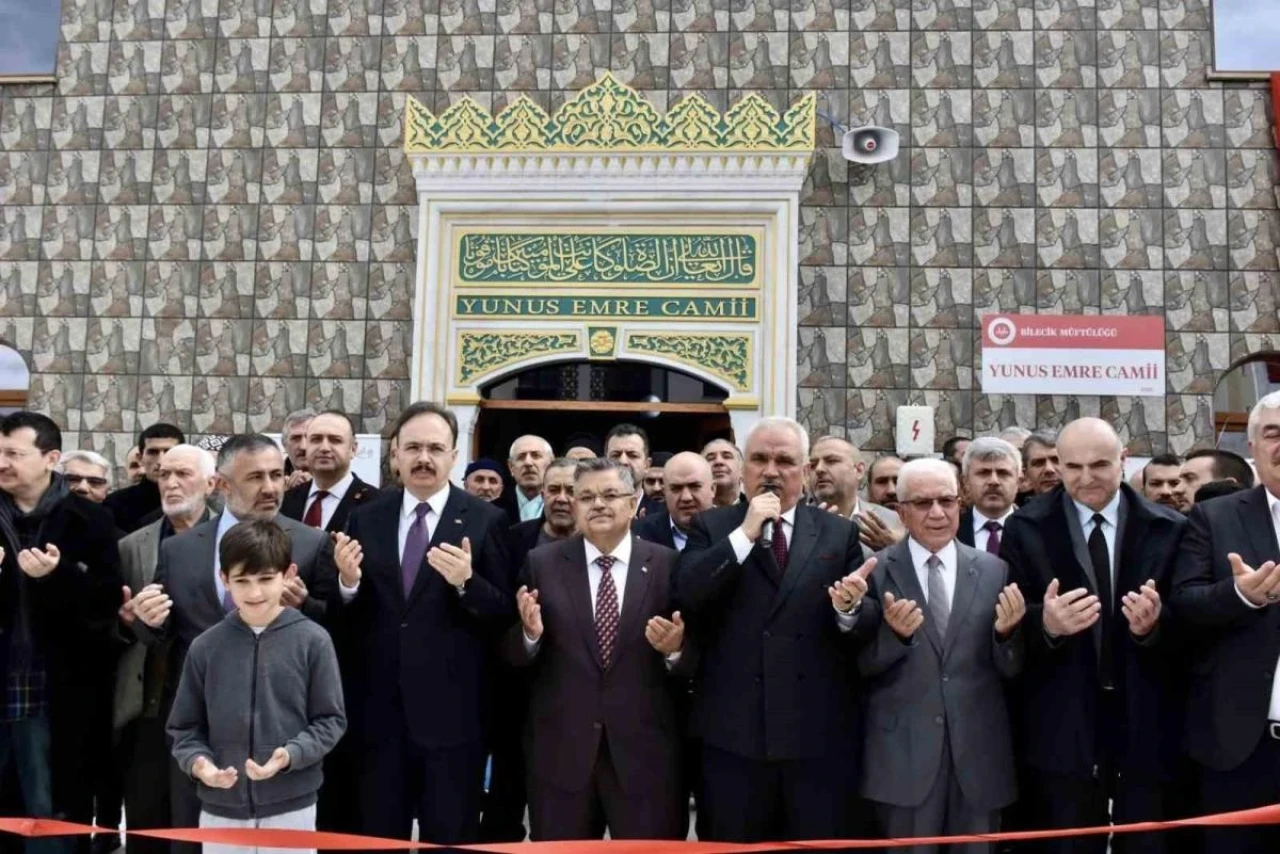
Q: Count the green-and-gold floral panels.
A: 2